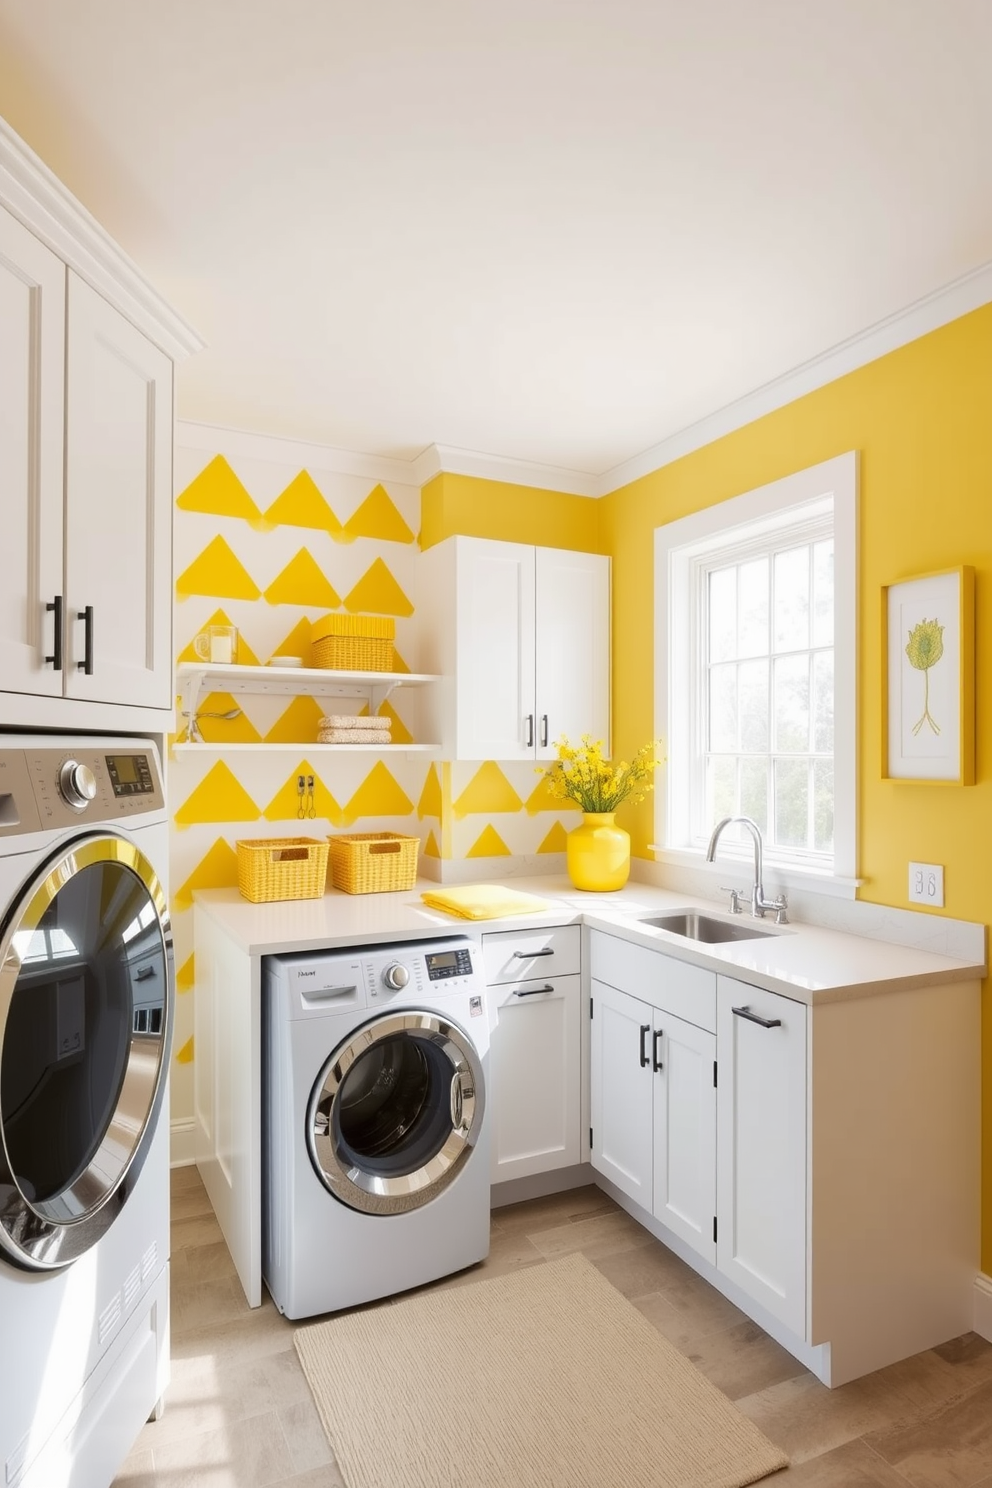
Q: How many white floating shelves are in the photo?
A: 2